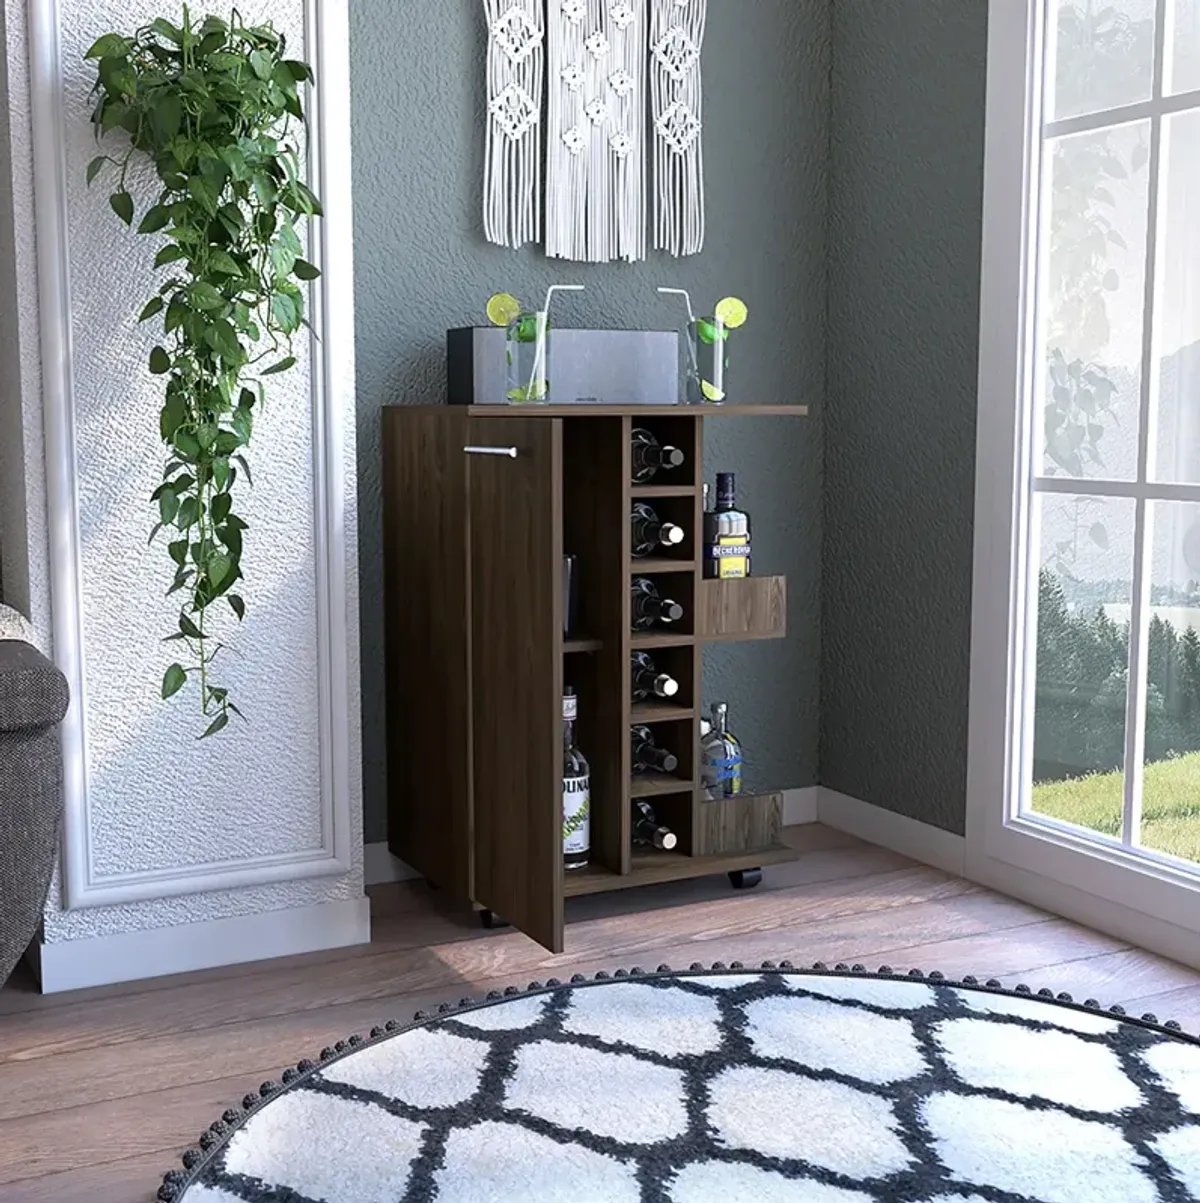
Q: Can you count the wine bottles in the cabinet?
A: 6